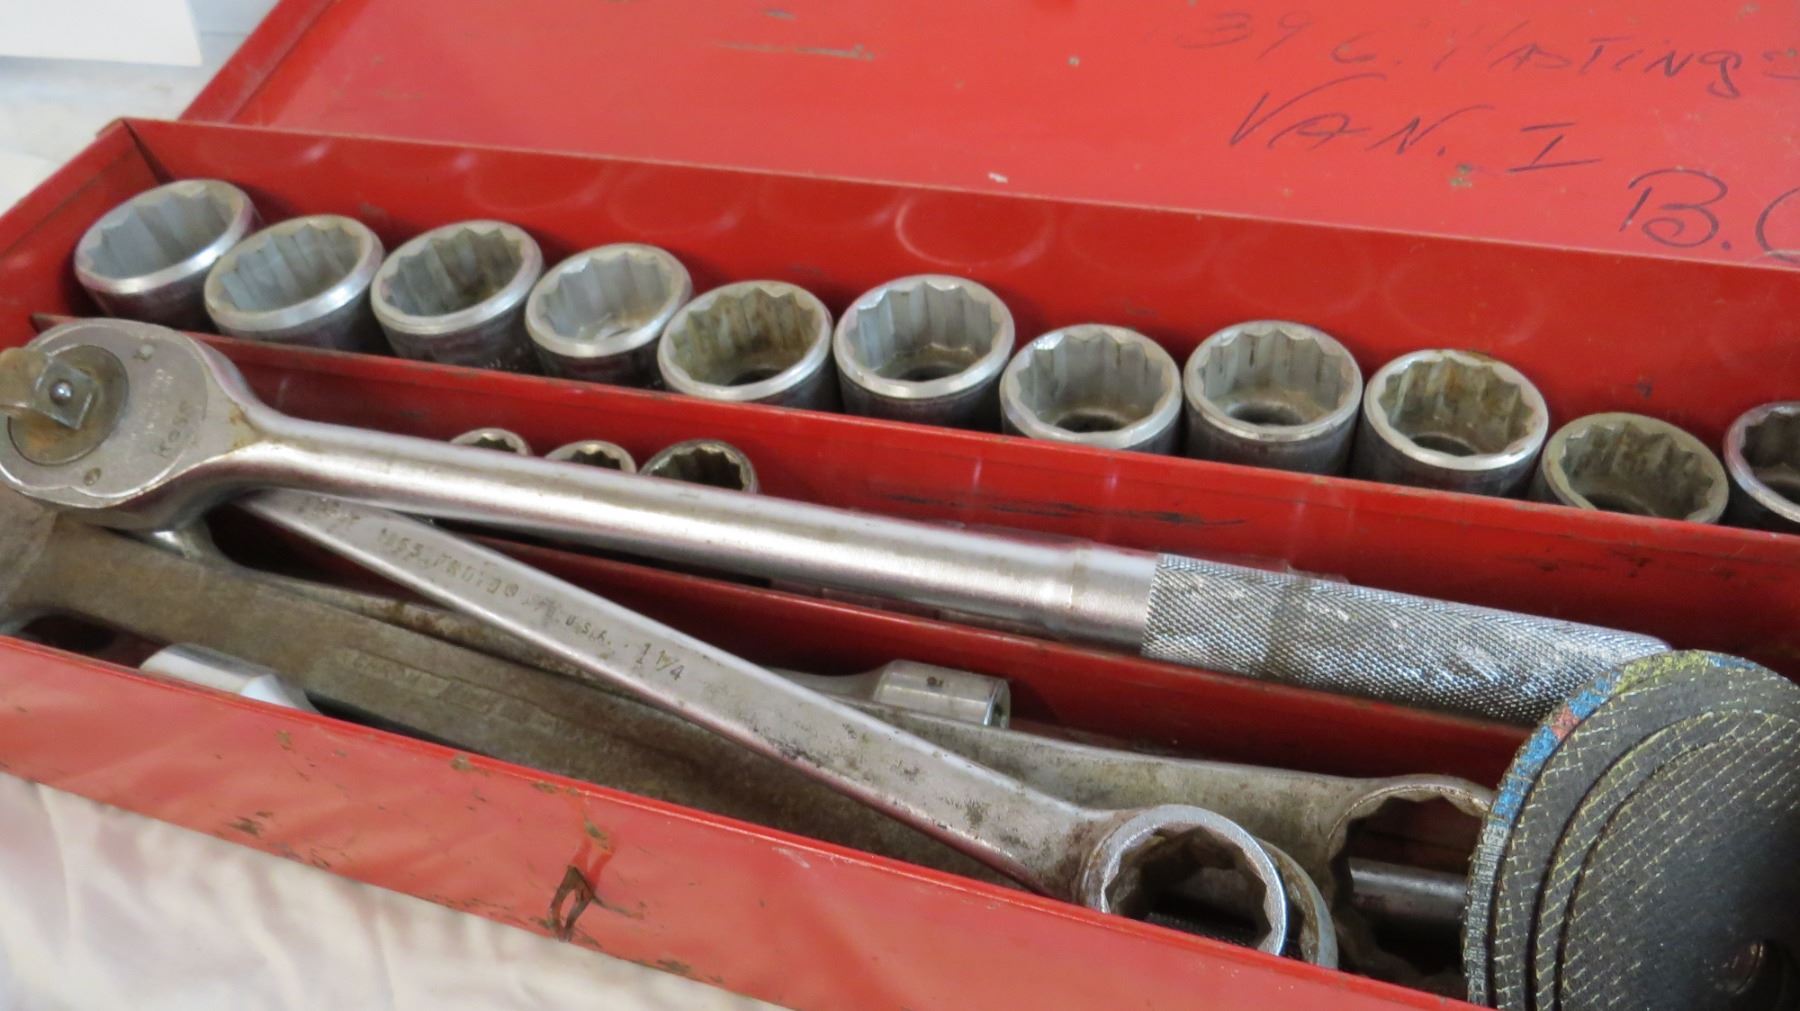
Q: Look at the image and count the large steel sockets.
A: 11